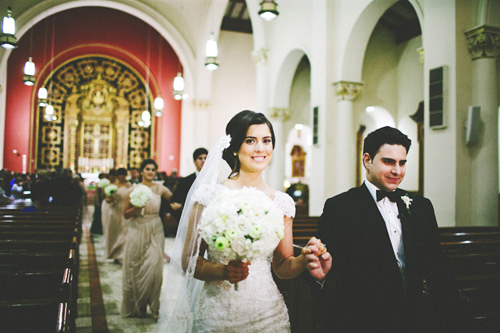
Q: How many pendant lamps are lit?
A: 9